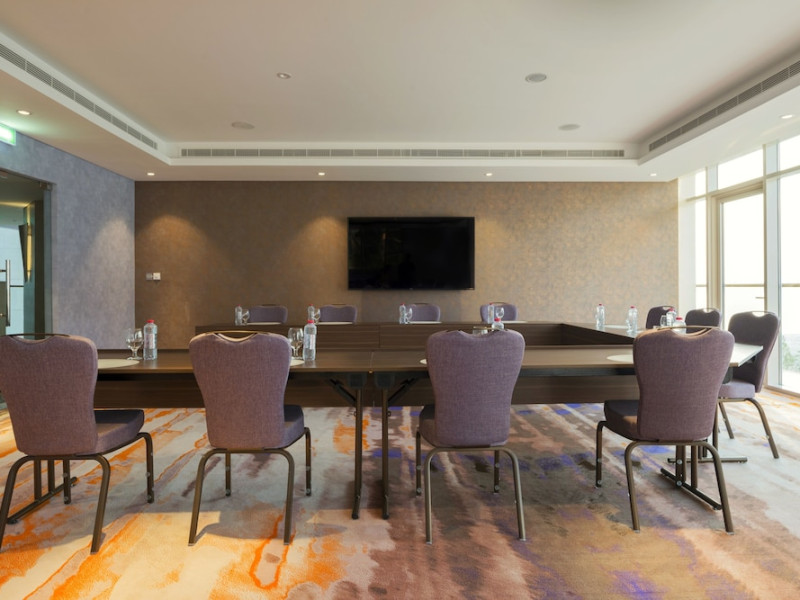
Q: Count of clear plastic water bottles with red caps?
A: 11